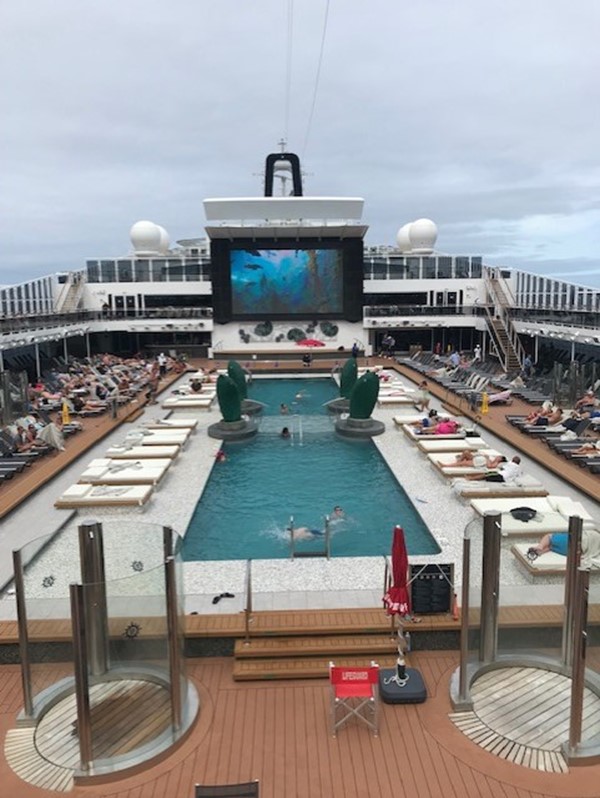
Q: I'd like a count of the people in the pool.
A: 6